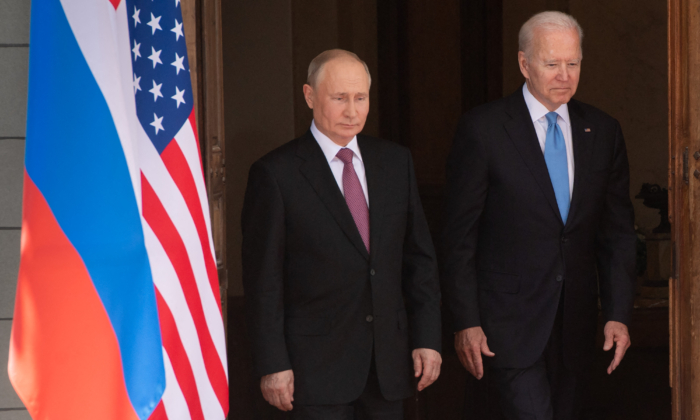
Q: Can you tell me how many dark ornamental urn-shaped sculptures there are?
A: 1